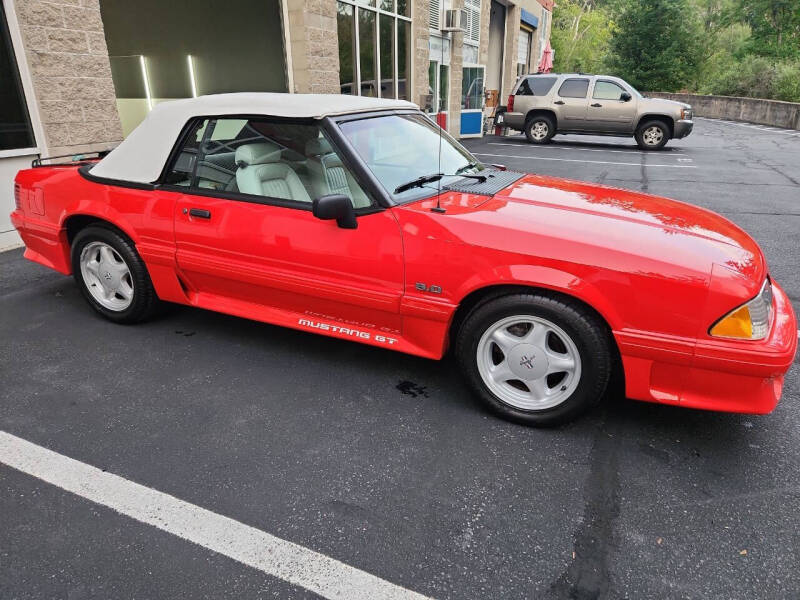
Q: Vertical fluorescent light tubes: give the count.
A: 2